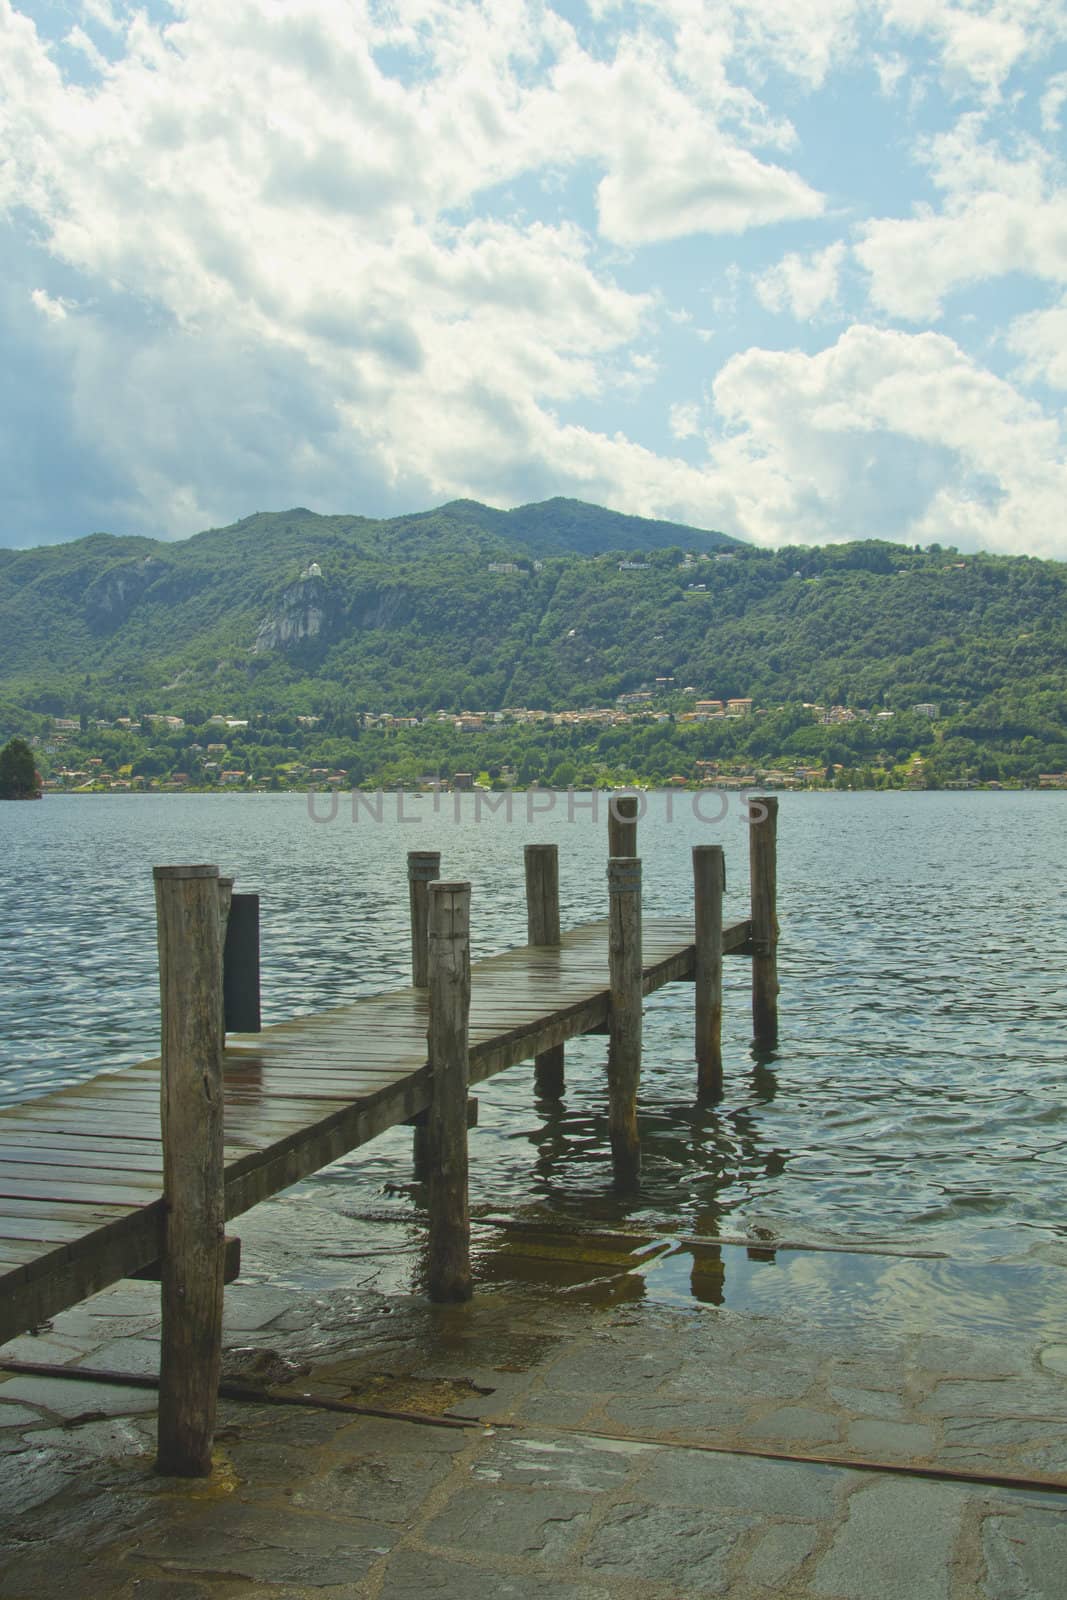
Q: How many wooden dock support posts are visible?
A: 9